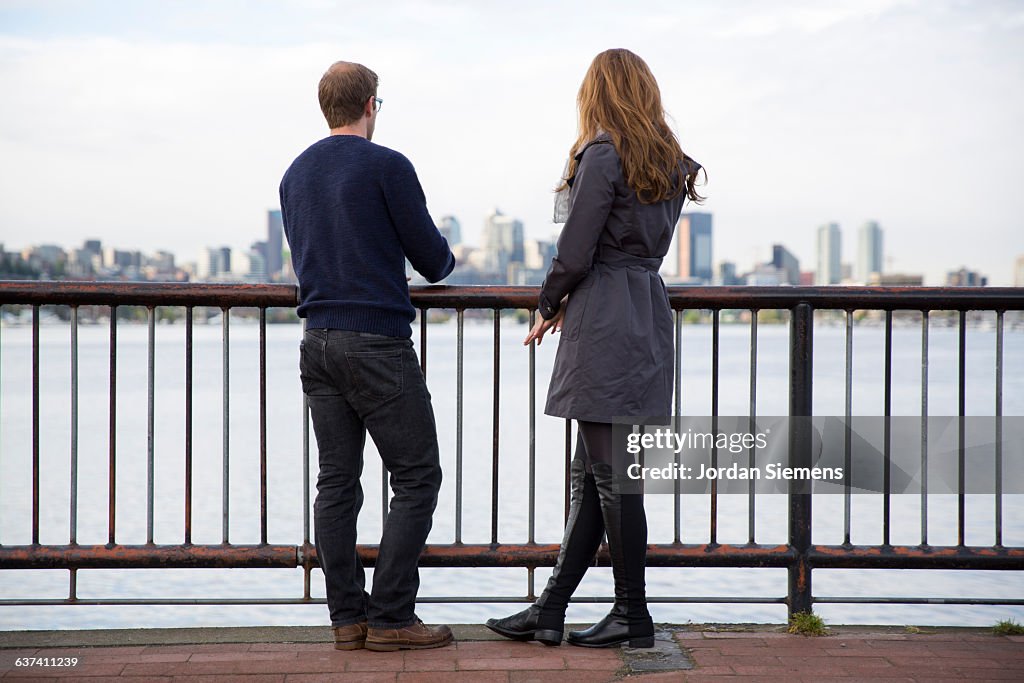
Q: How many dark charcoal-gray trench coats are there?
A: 1